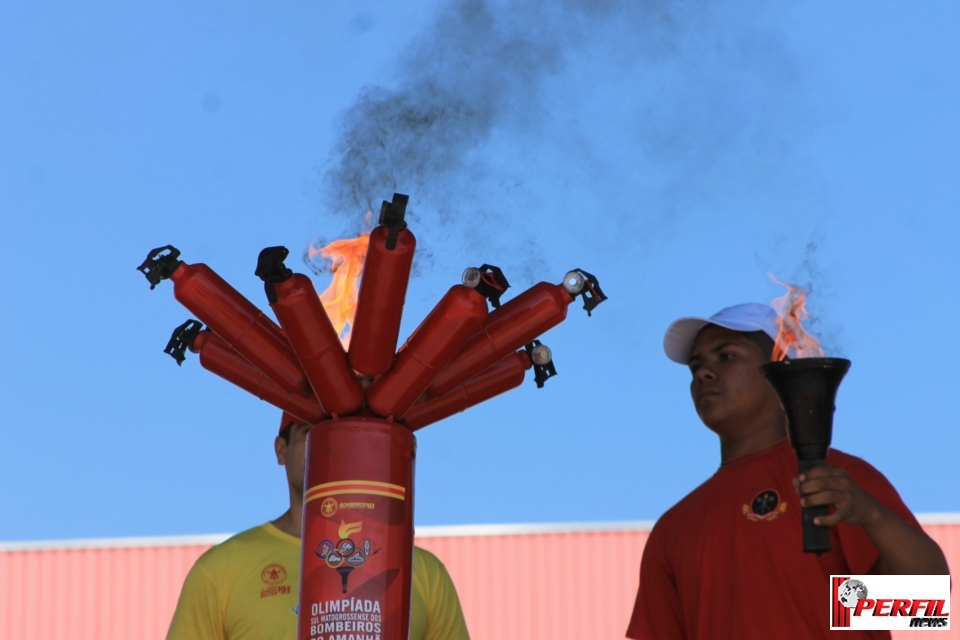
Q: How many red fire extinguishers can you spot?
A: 7